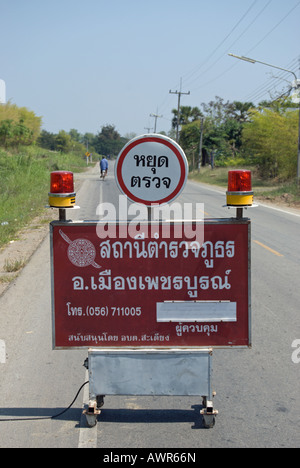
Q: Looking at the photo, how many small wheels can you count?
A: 4